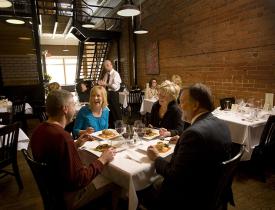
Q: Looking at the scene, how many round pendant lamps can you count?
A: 5